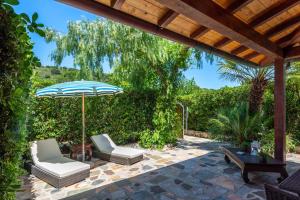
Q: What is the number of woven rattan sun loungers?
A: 2